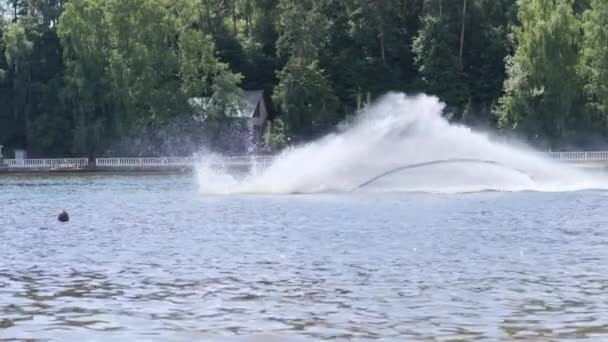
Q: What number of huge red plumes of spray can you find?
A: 0